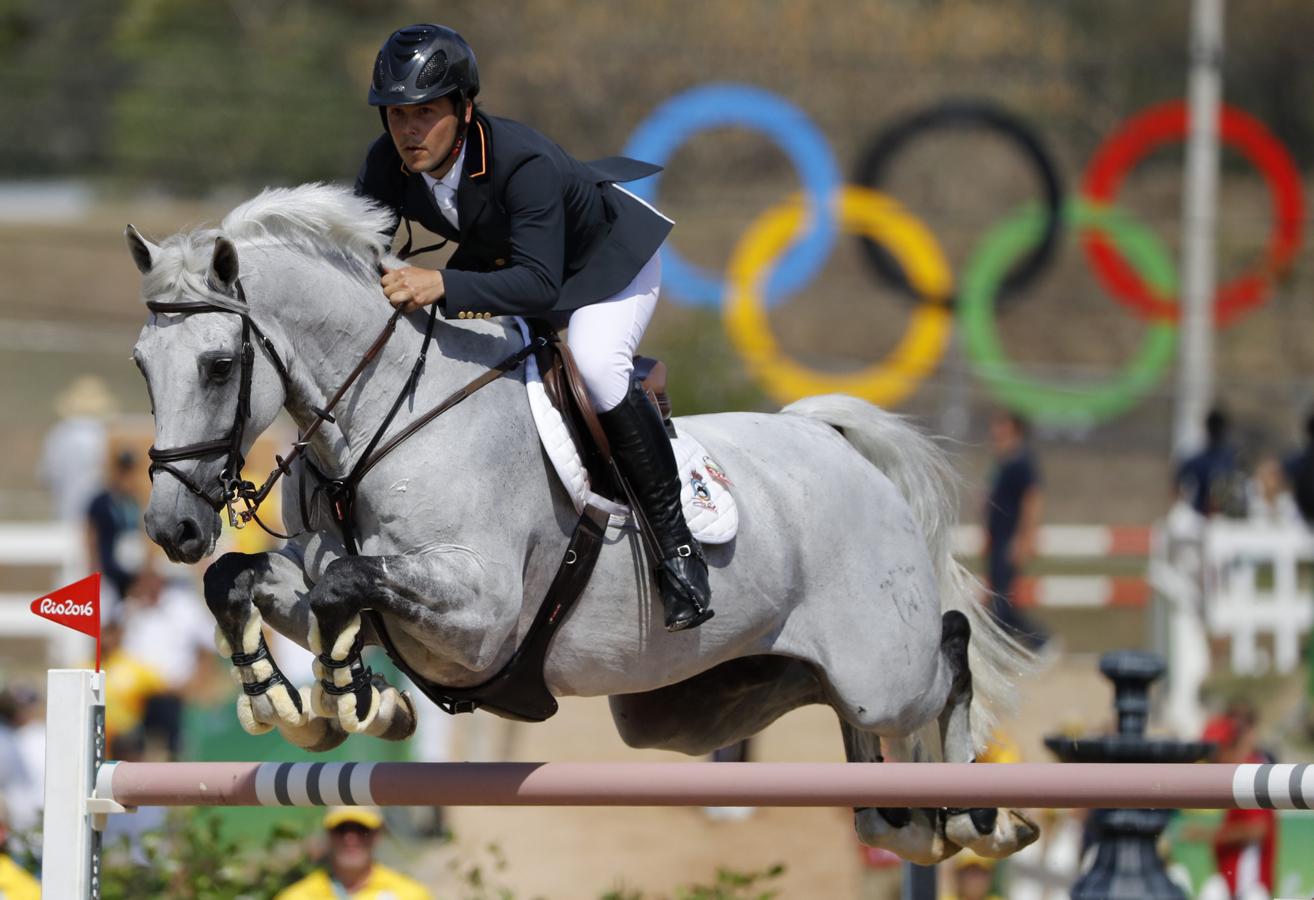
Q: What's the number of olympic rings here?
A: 5